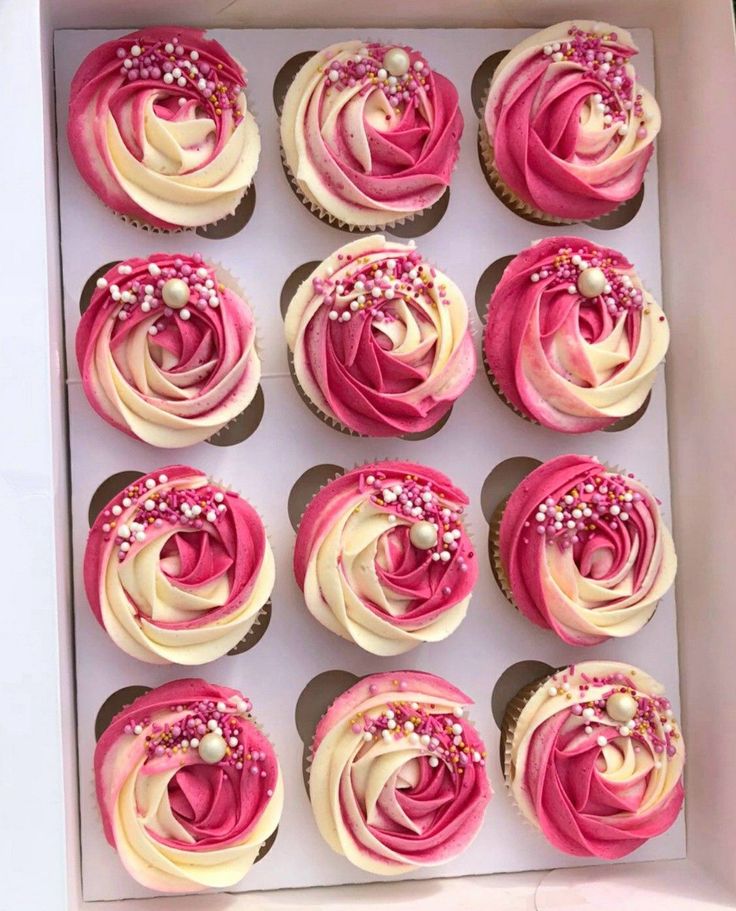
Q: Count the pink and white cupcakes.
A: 12